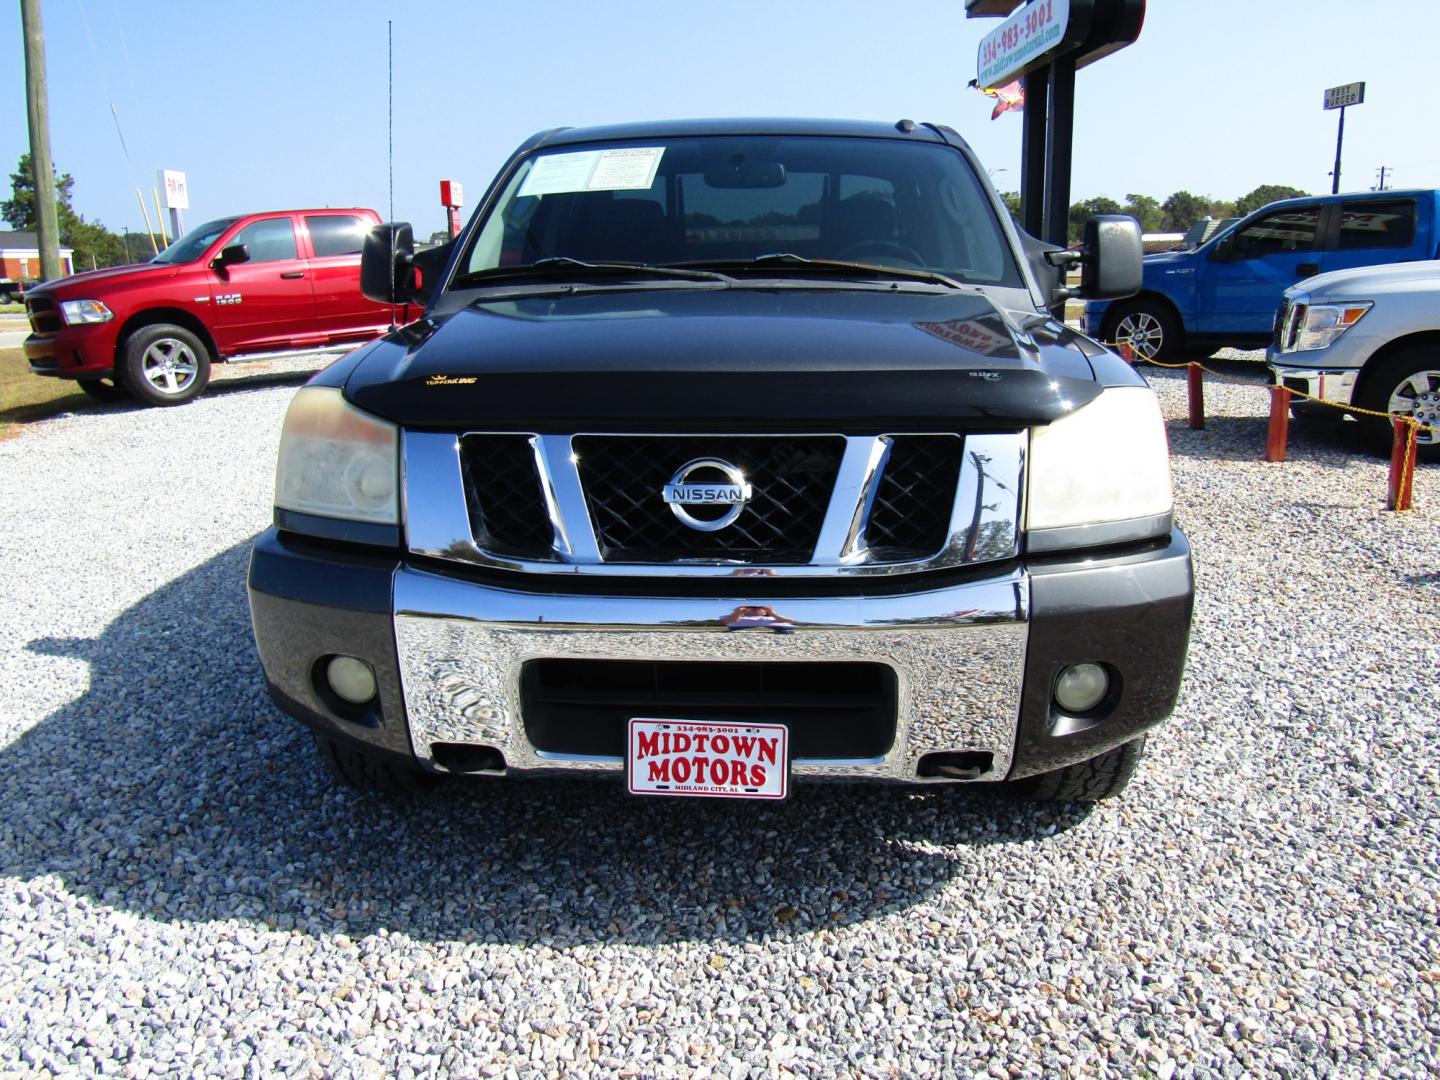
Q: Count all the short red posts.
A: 4